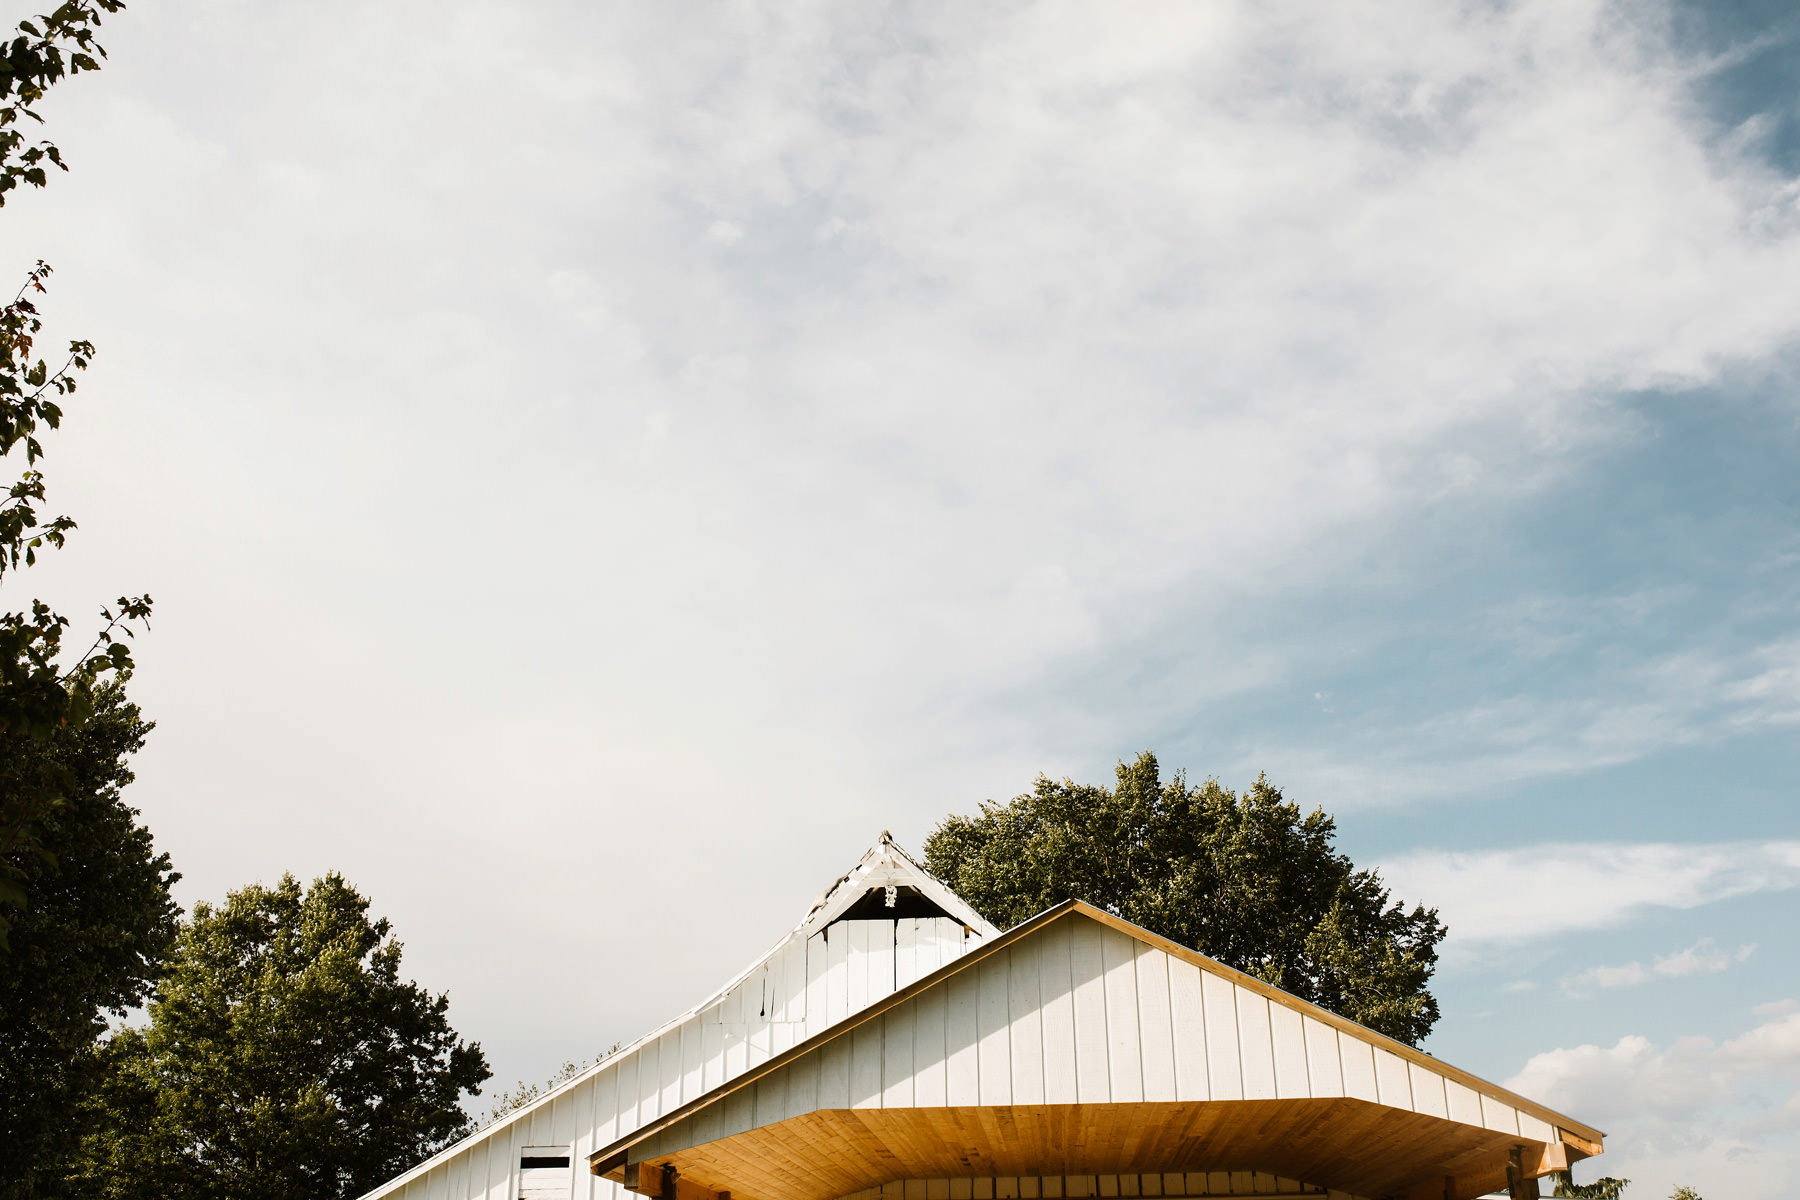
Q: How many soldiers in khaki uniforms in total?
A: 0